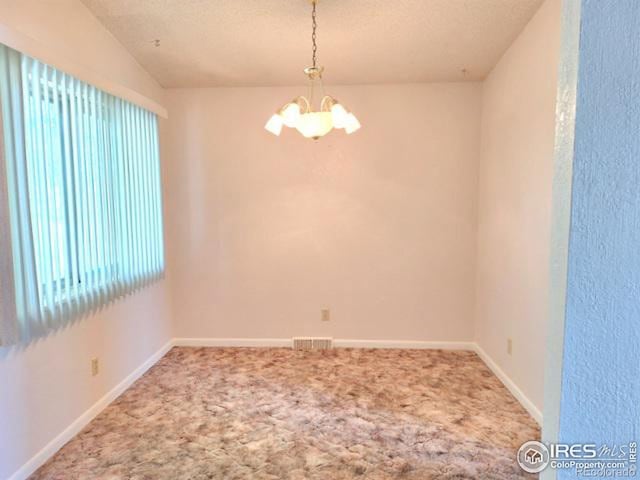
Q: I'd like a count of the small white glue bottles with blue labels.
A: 0